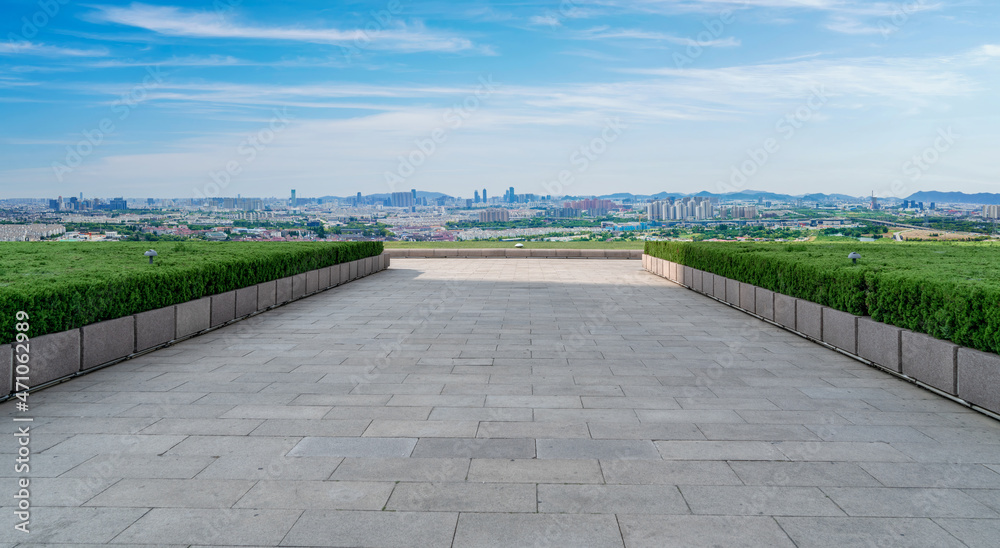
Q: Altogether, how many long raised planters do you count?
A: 2